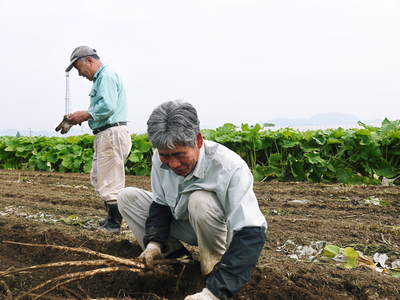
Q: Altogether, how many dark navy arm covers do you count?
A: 2